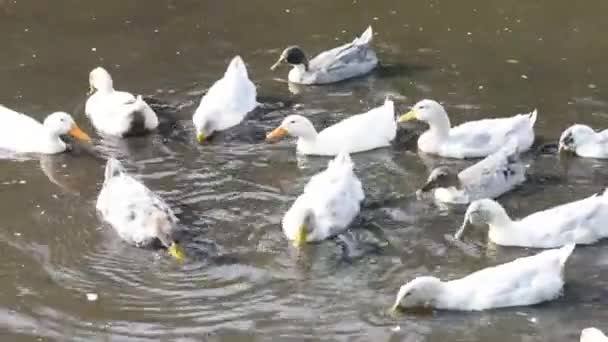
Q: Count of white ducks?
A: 11